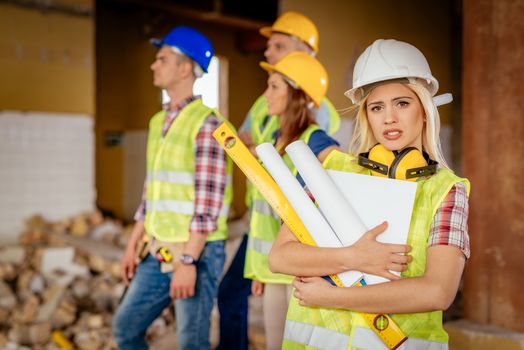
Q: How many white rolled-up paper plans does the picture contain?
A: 2